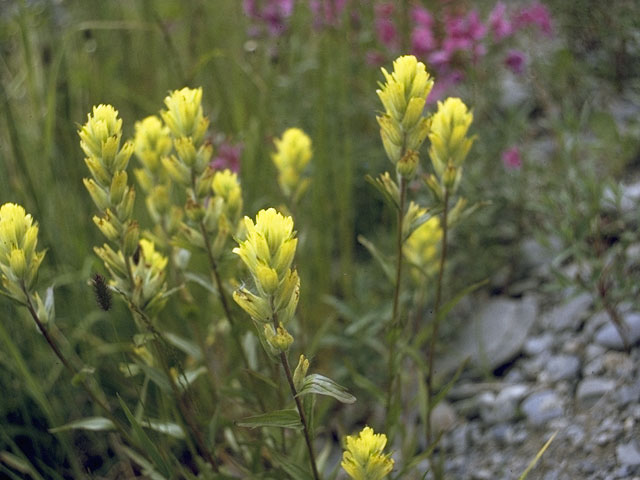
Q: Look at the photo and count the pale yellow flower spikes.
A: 12